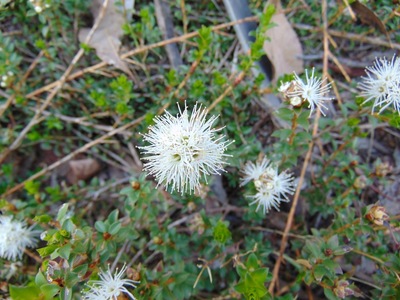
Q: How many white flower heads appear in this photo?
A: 6